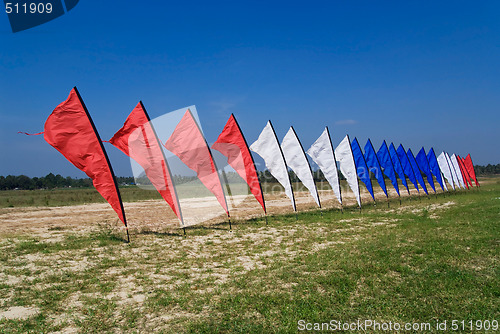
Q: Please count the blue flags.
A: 8